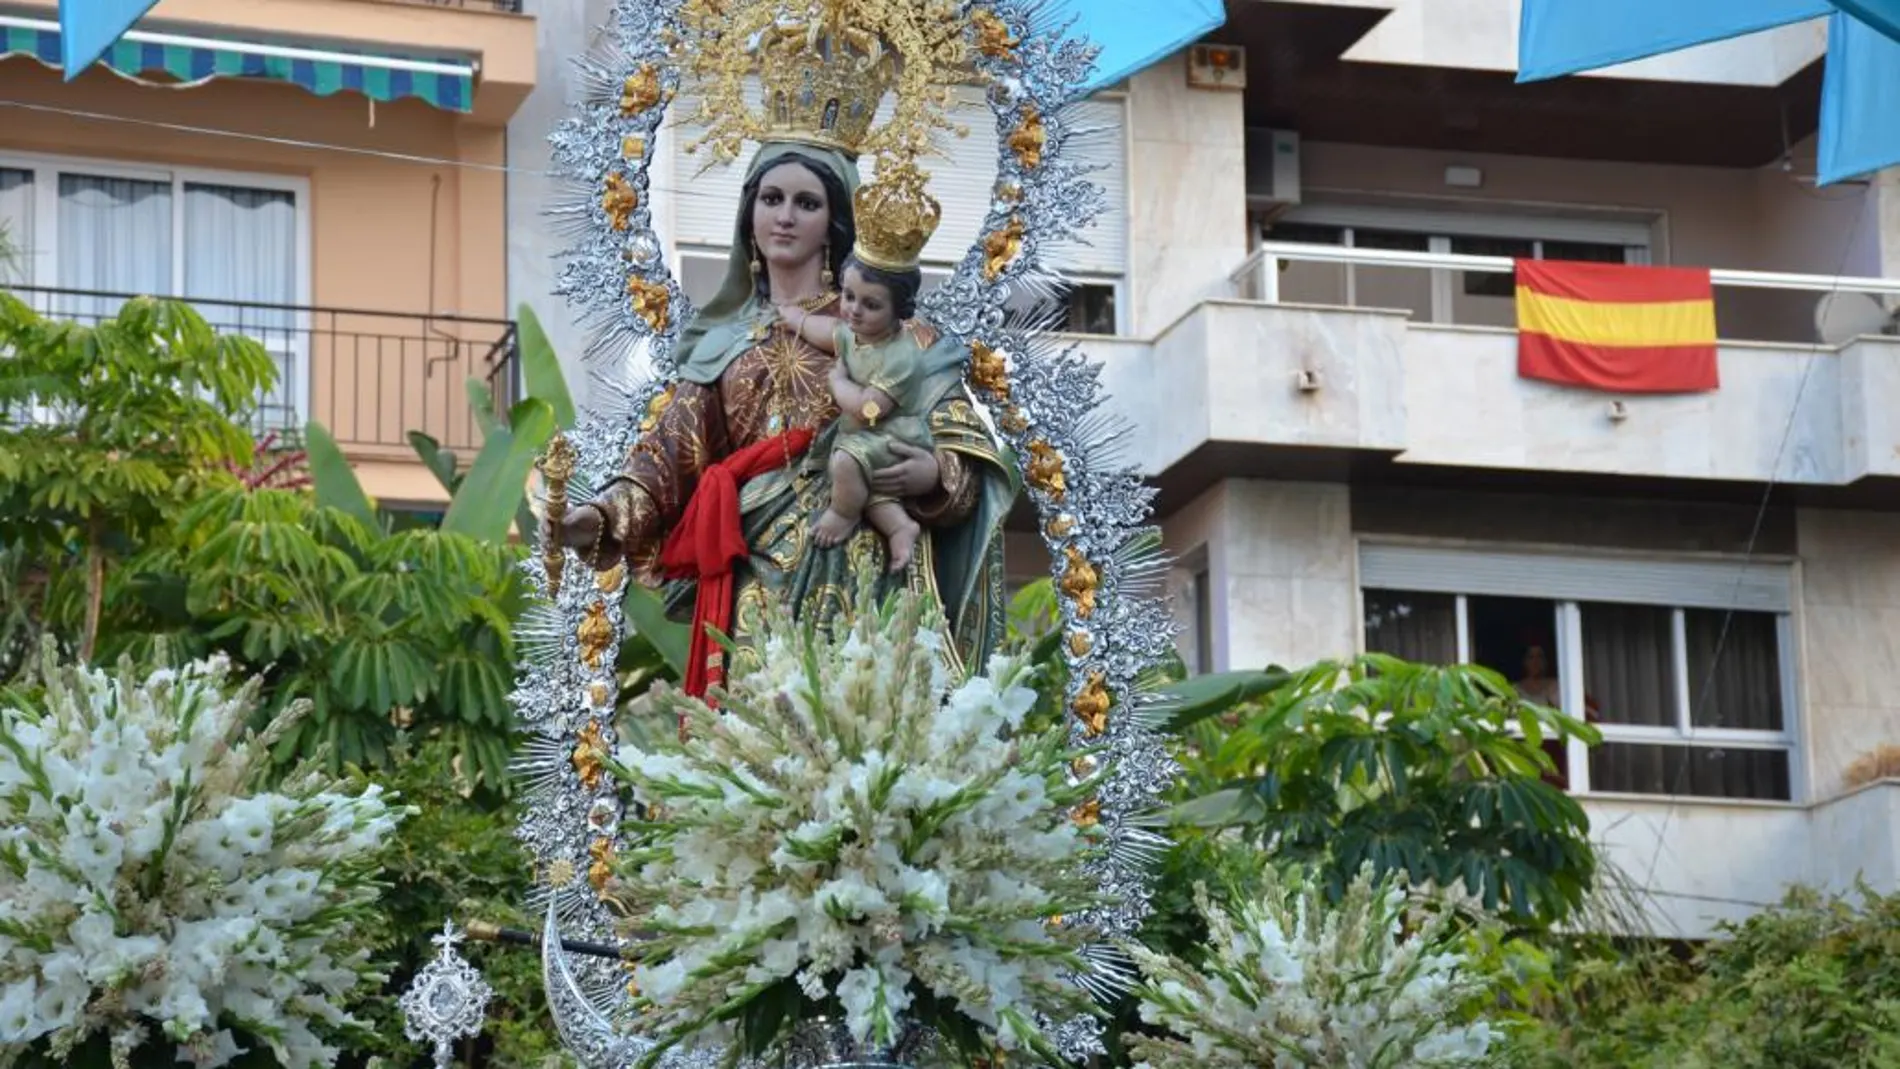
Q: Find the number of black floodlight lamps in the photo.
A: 0